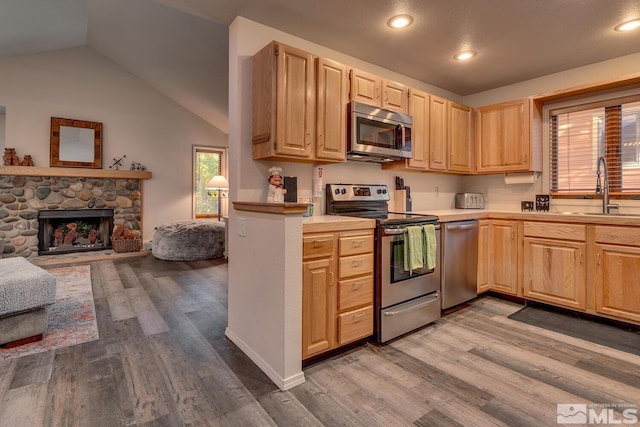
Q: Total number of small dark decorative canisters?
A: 2